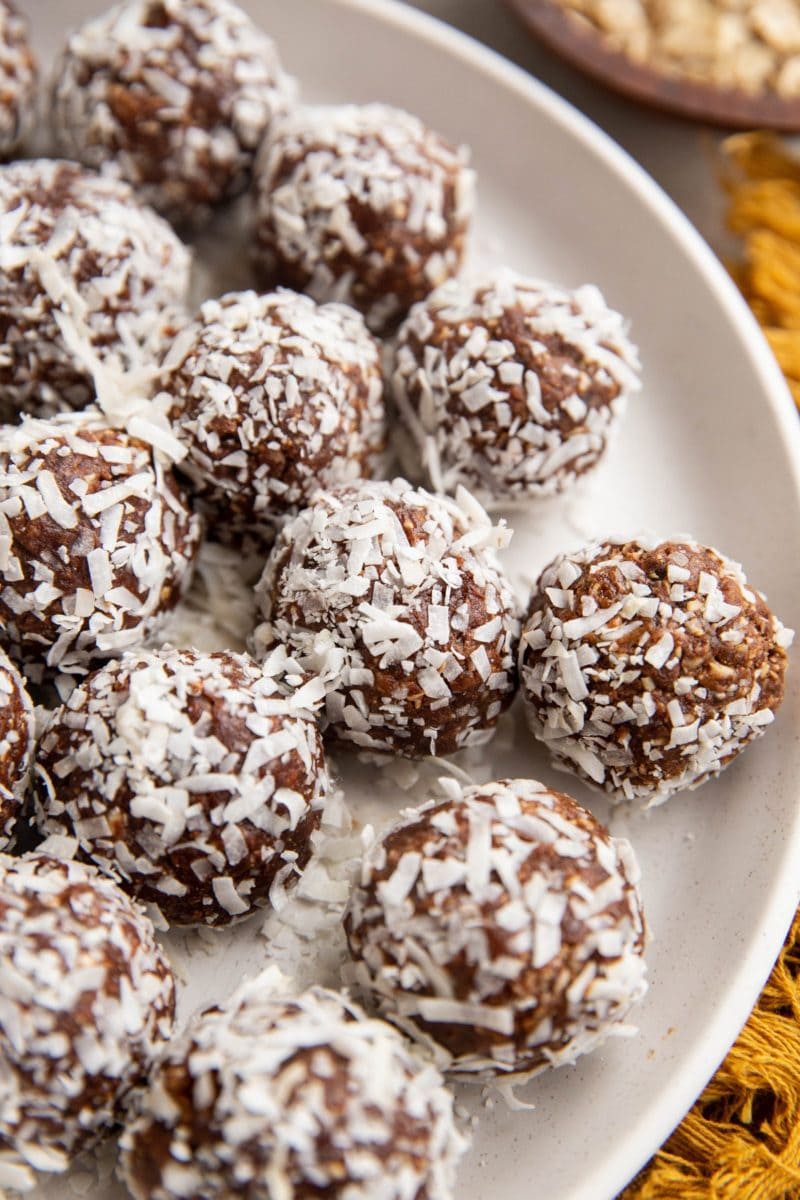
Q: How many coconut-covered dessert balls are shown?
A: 14